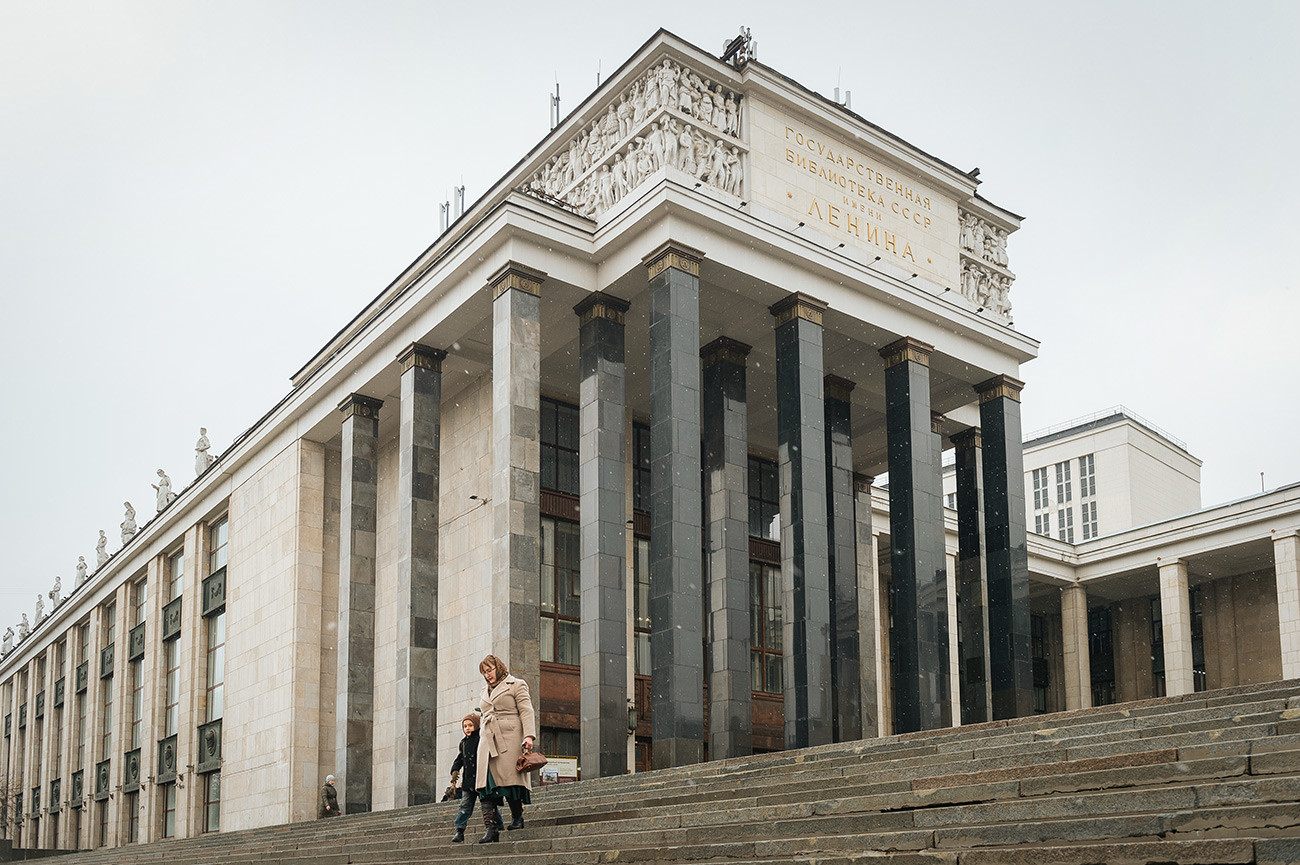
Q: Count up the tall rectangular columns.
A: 13